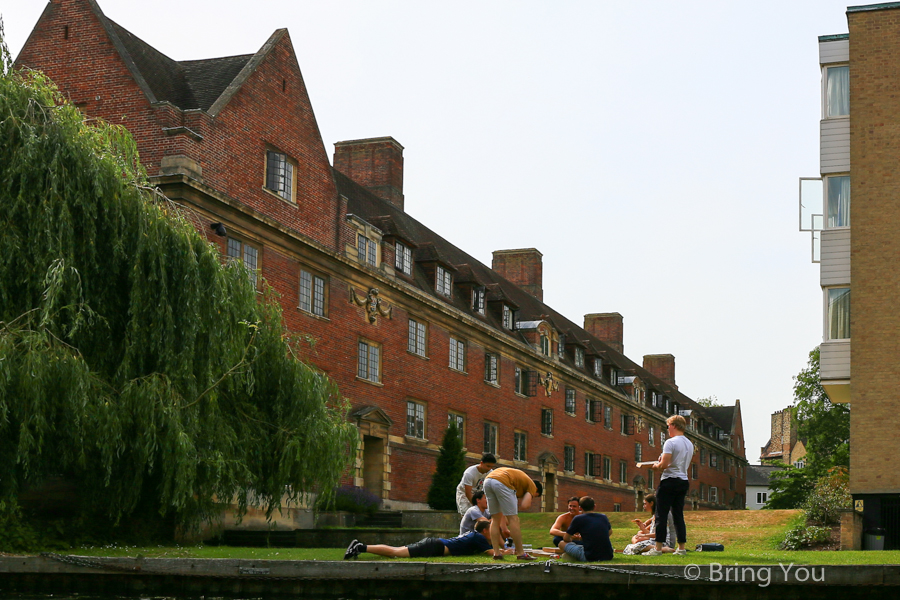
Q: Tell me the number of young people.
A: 8